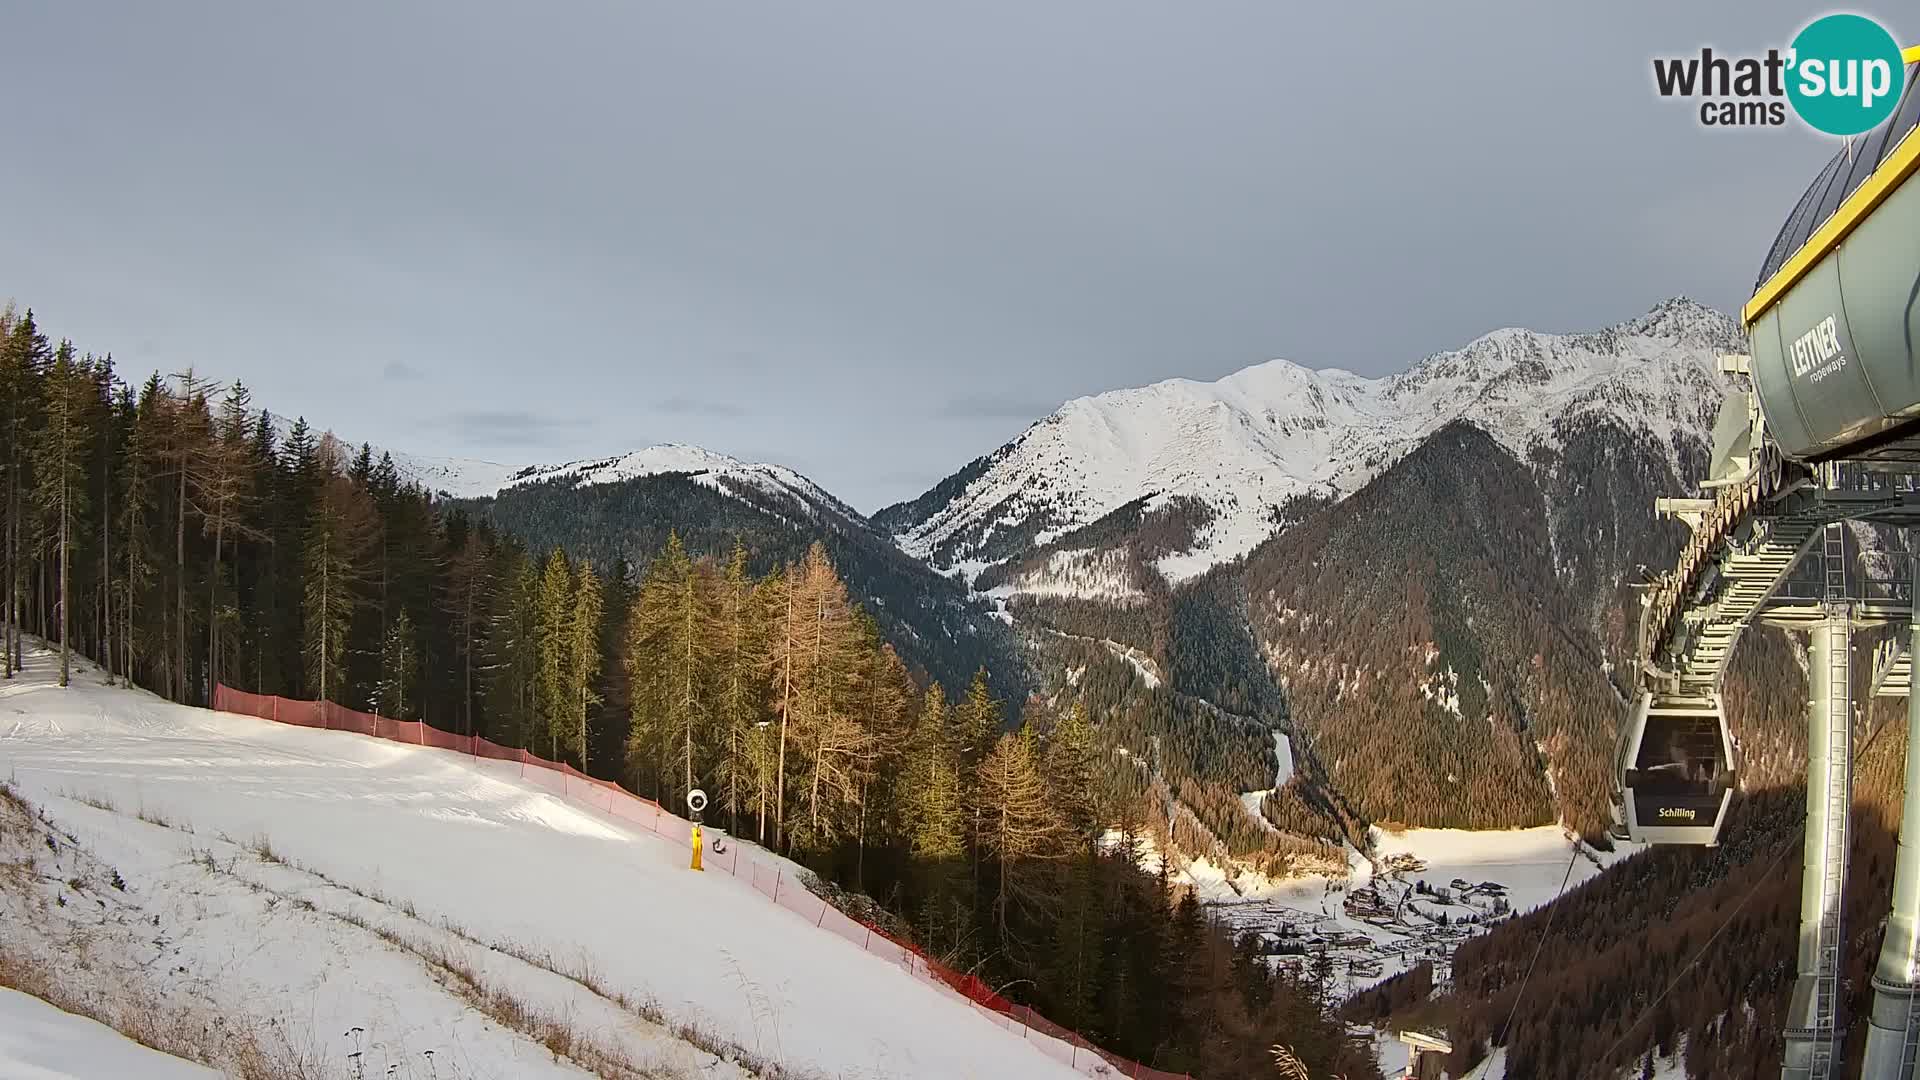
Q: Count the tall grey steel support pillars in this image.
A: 2